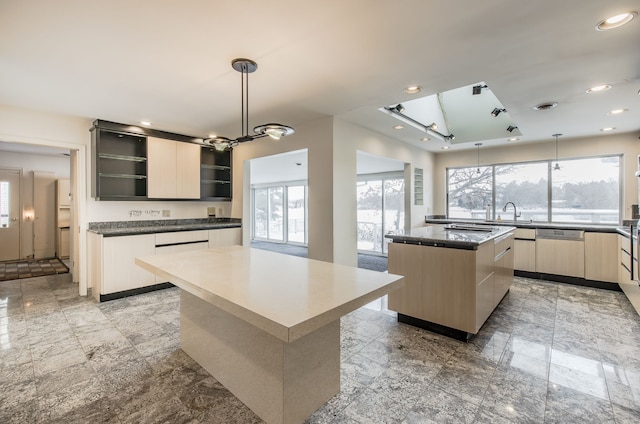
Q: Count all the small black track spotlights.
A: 6